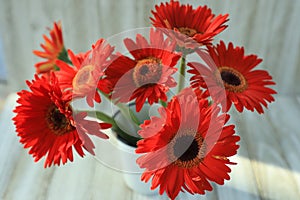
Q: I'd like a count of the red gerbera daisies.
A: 7